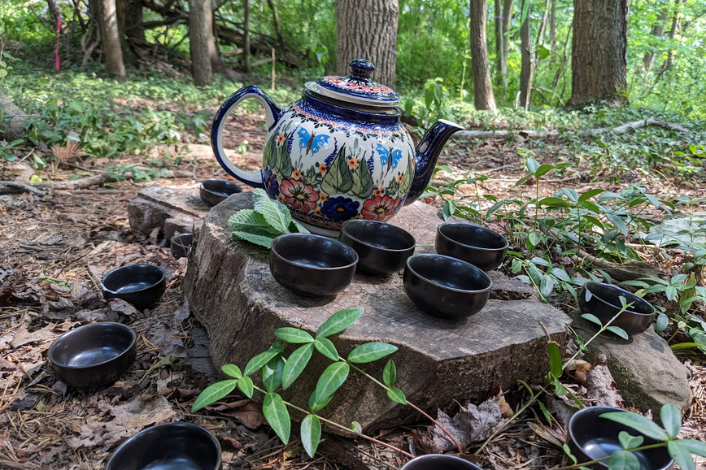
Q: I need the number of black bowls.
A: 12